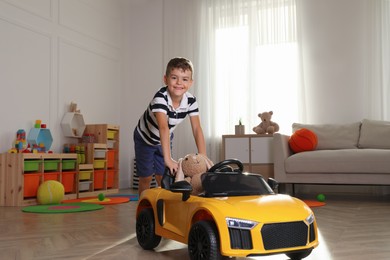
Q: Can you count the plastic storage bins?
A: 15